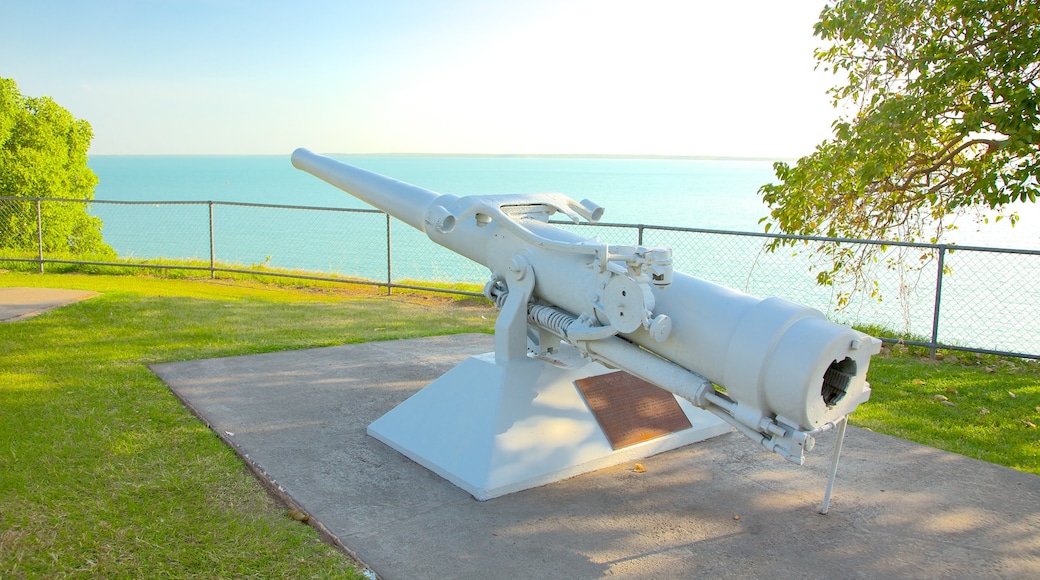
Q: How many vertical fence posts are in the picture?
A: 5